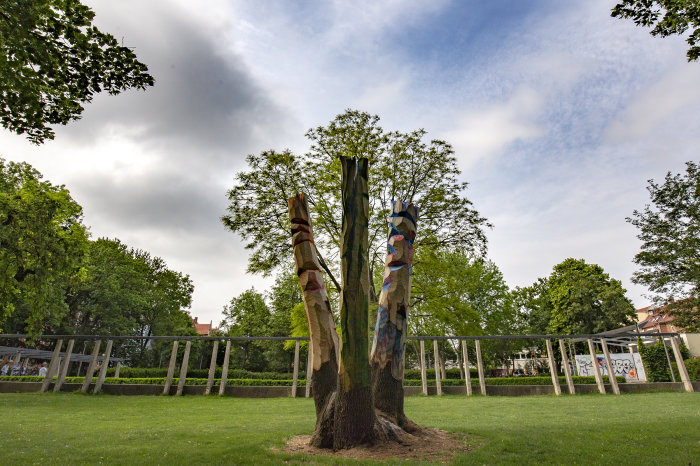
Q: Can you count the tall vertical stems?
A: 3